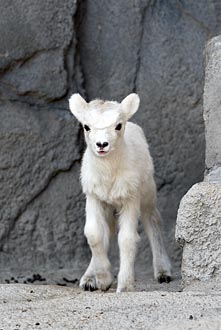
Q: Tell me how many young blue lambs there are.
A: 0